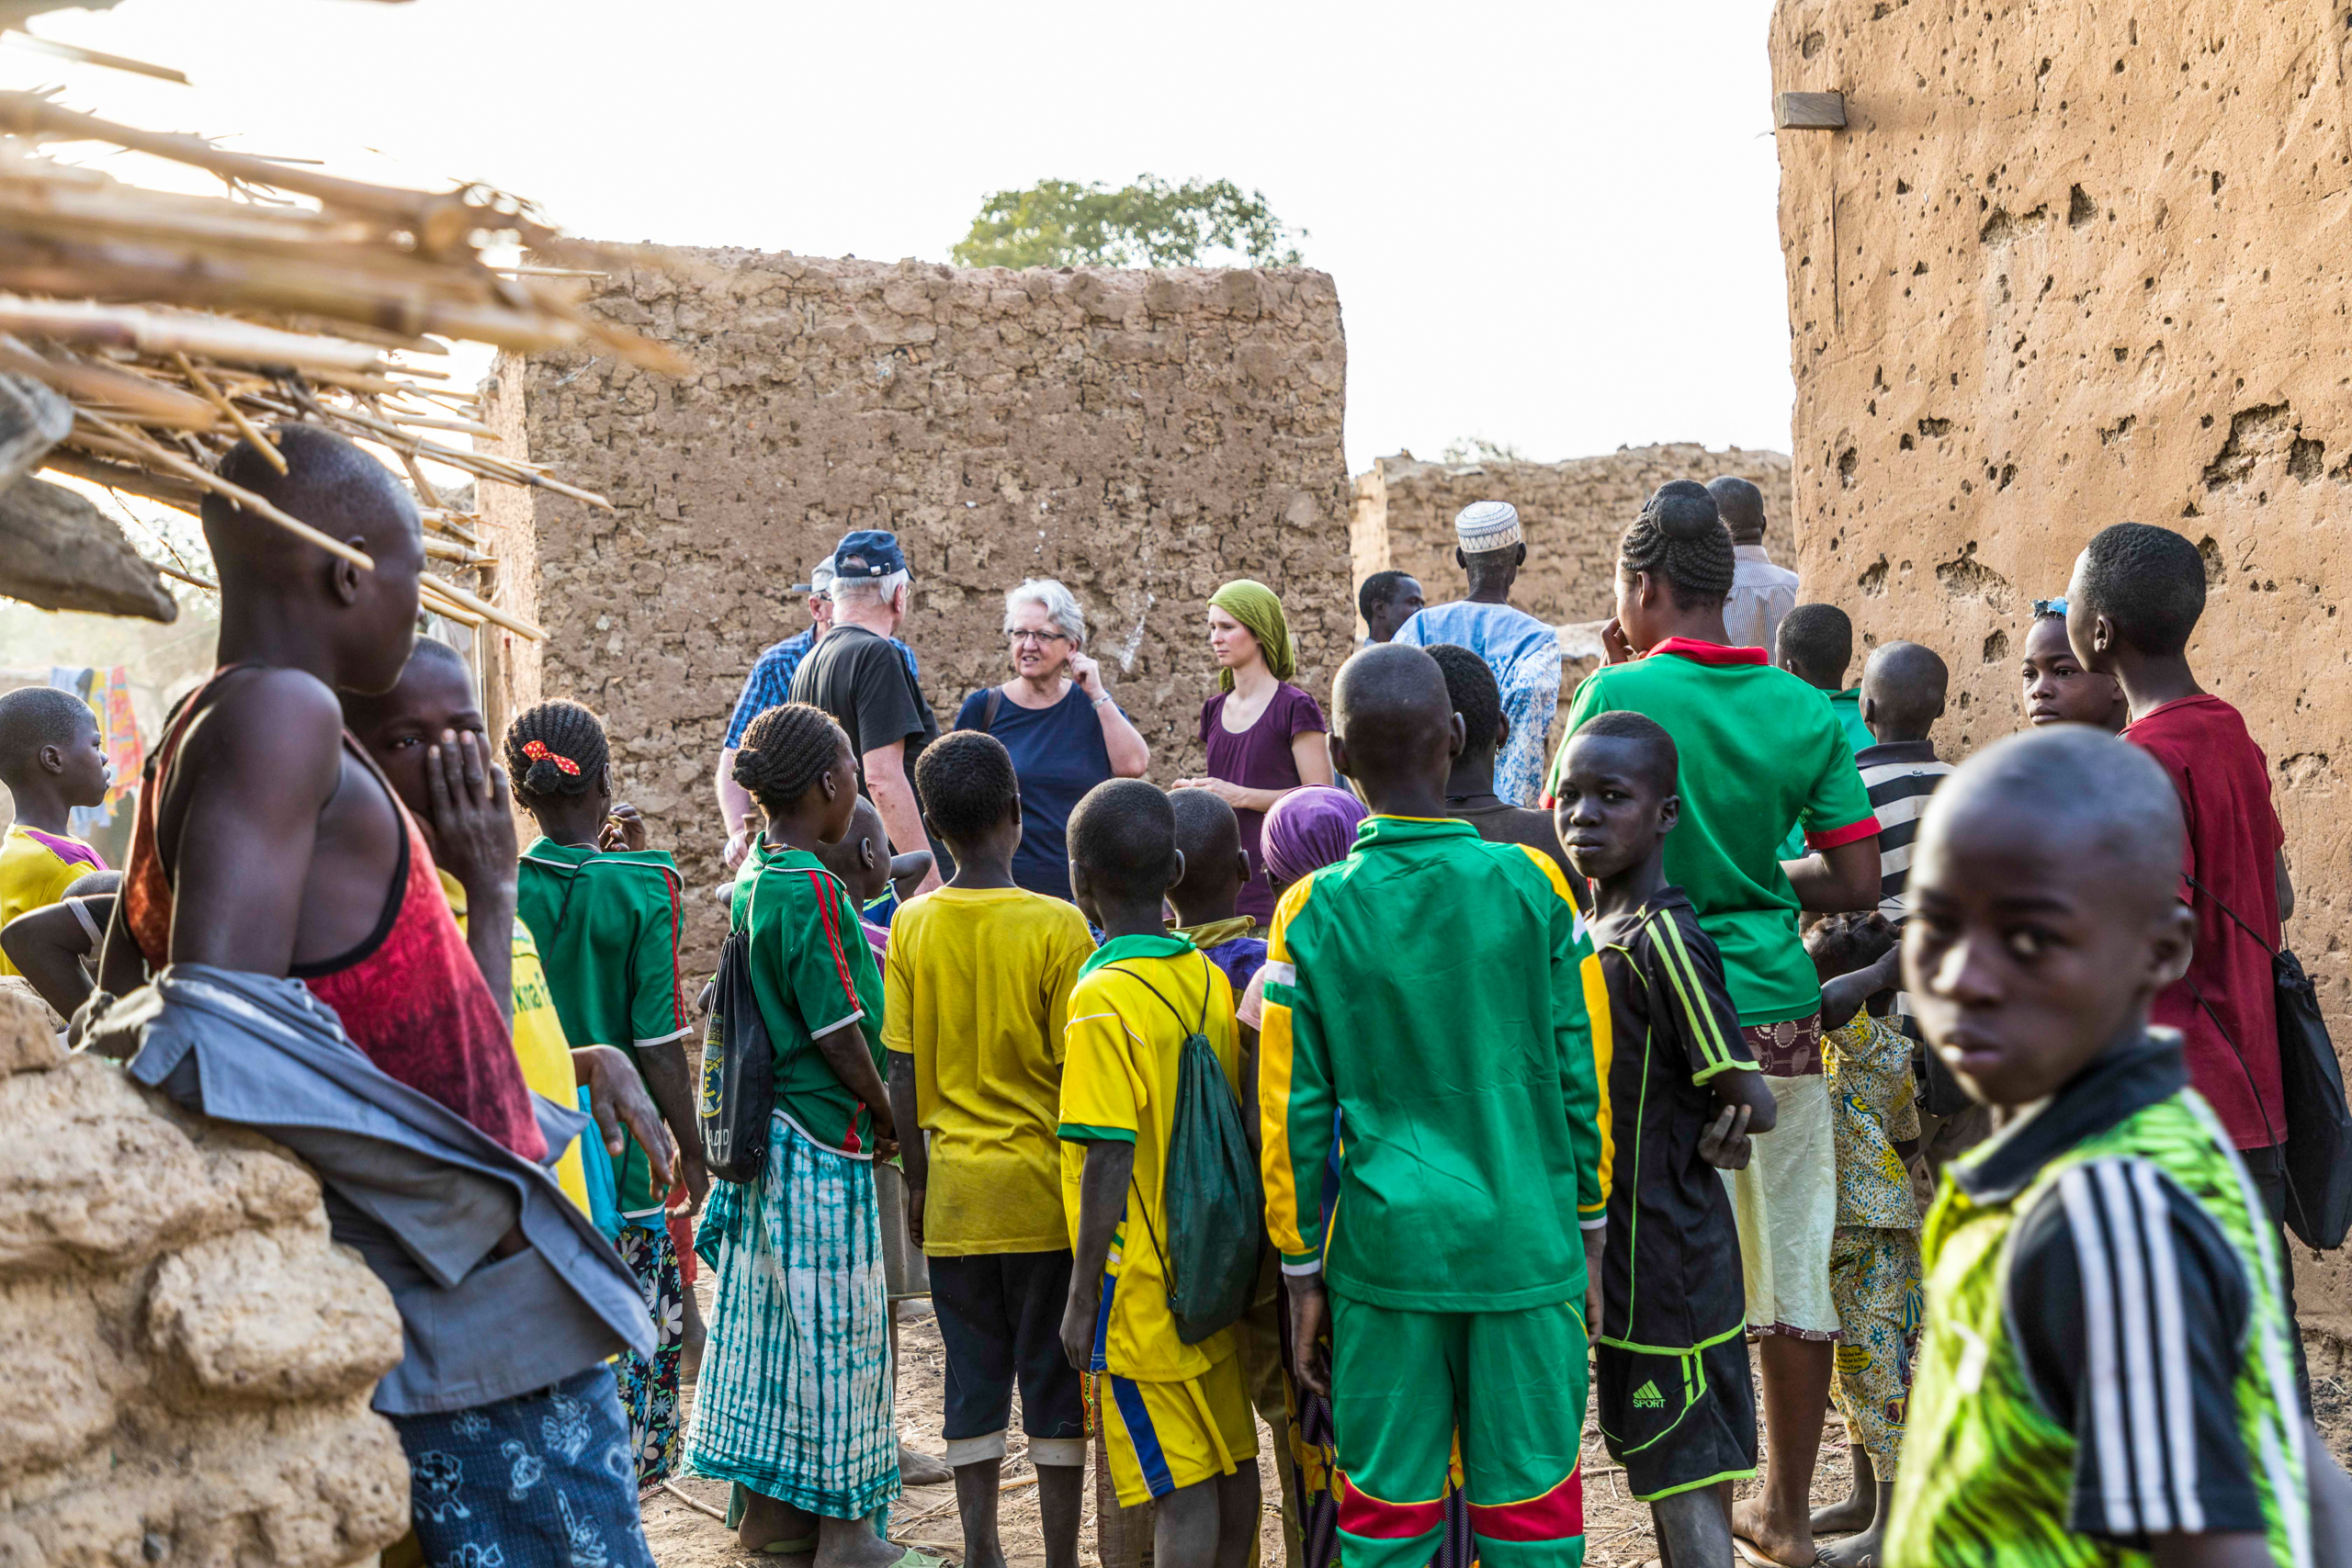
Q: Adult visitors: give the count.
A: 4